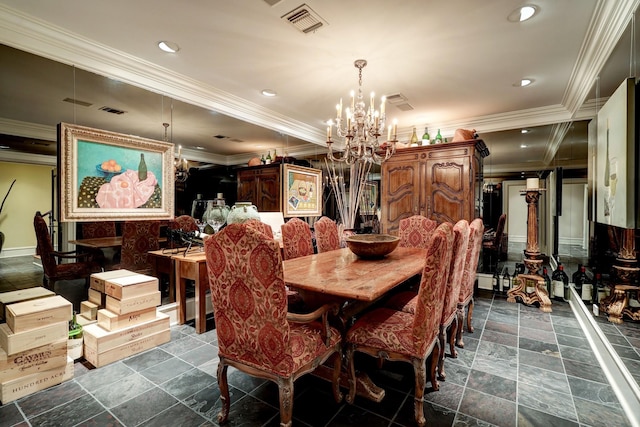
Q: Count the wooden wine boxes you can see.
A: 9